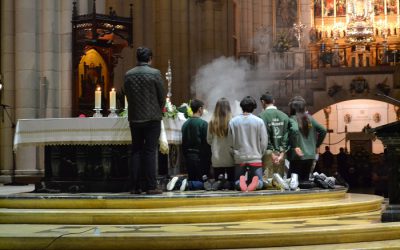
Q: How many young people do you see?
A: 5